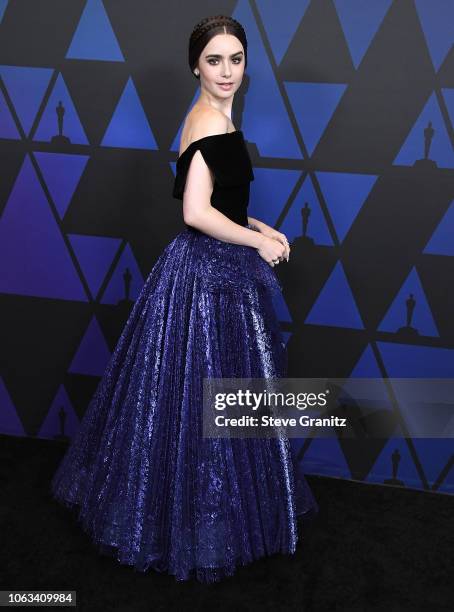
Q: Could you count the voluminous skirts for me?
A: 1